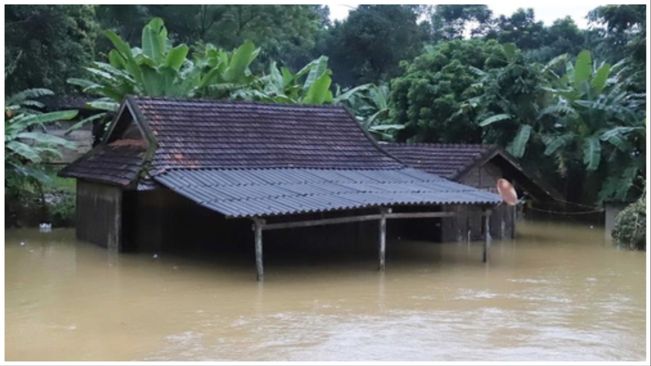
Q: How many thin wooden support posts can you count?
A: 3